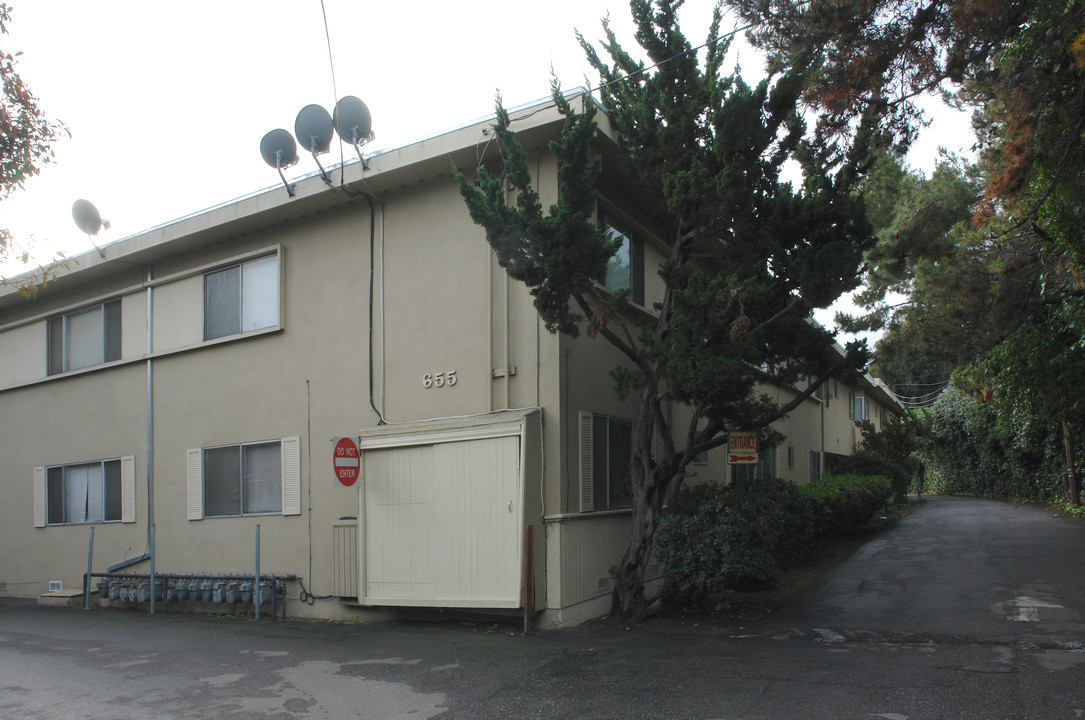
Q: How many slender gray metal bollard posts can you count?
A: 3